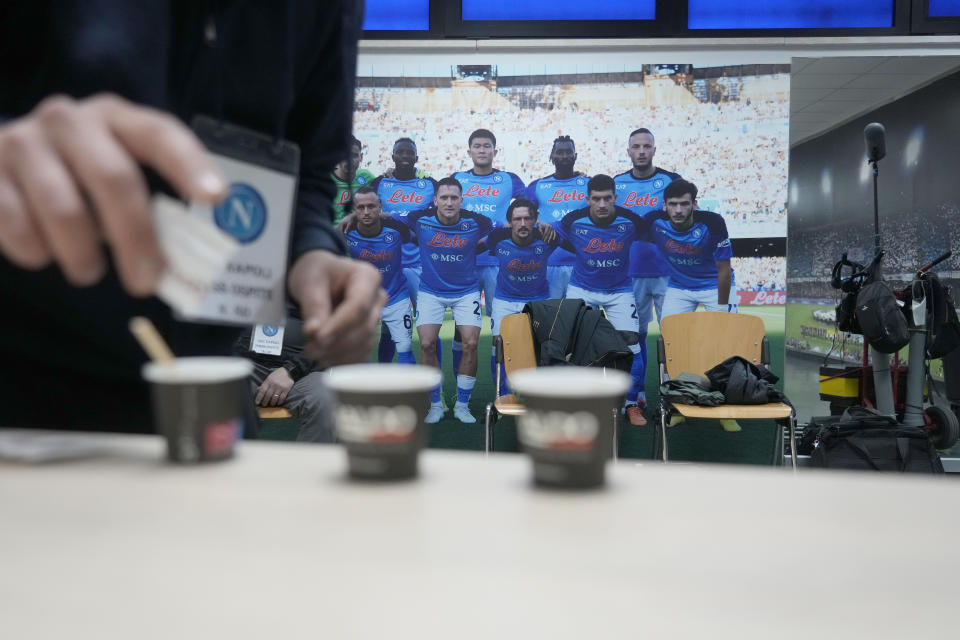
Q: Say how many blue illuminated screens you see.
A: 4